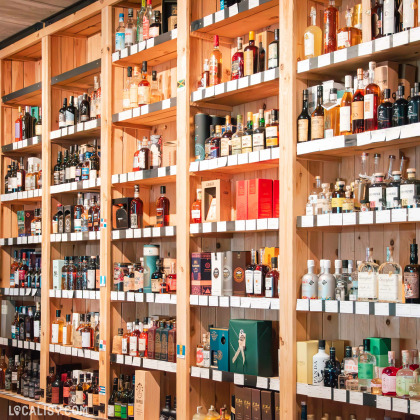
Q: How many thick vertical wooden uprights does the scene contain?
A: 4